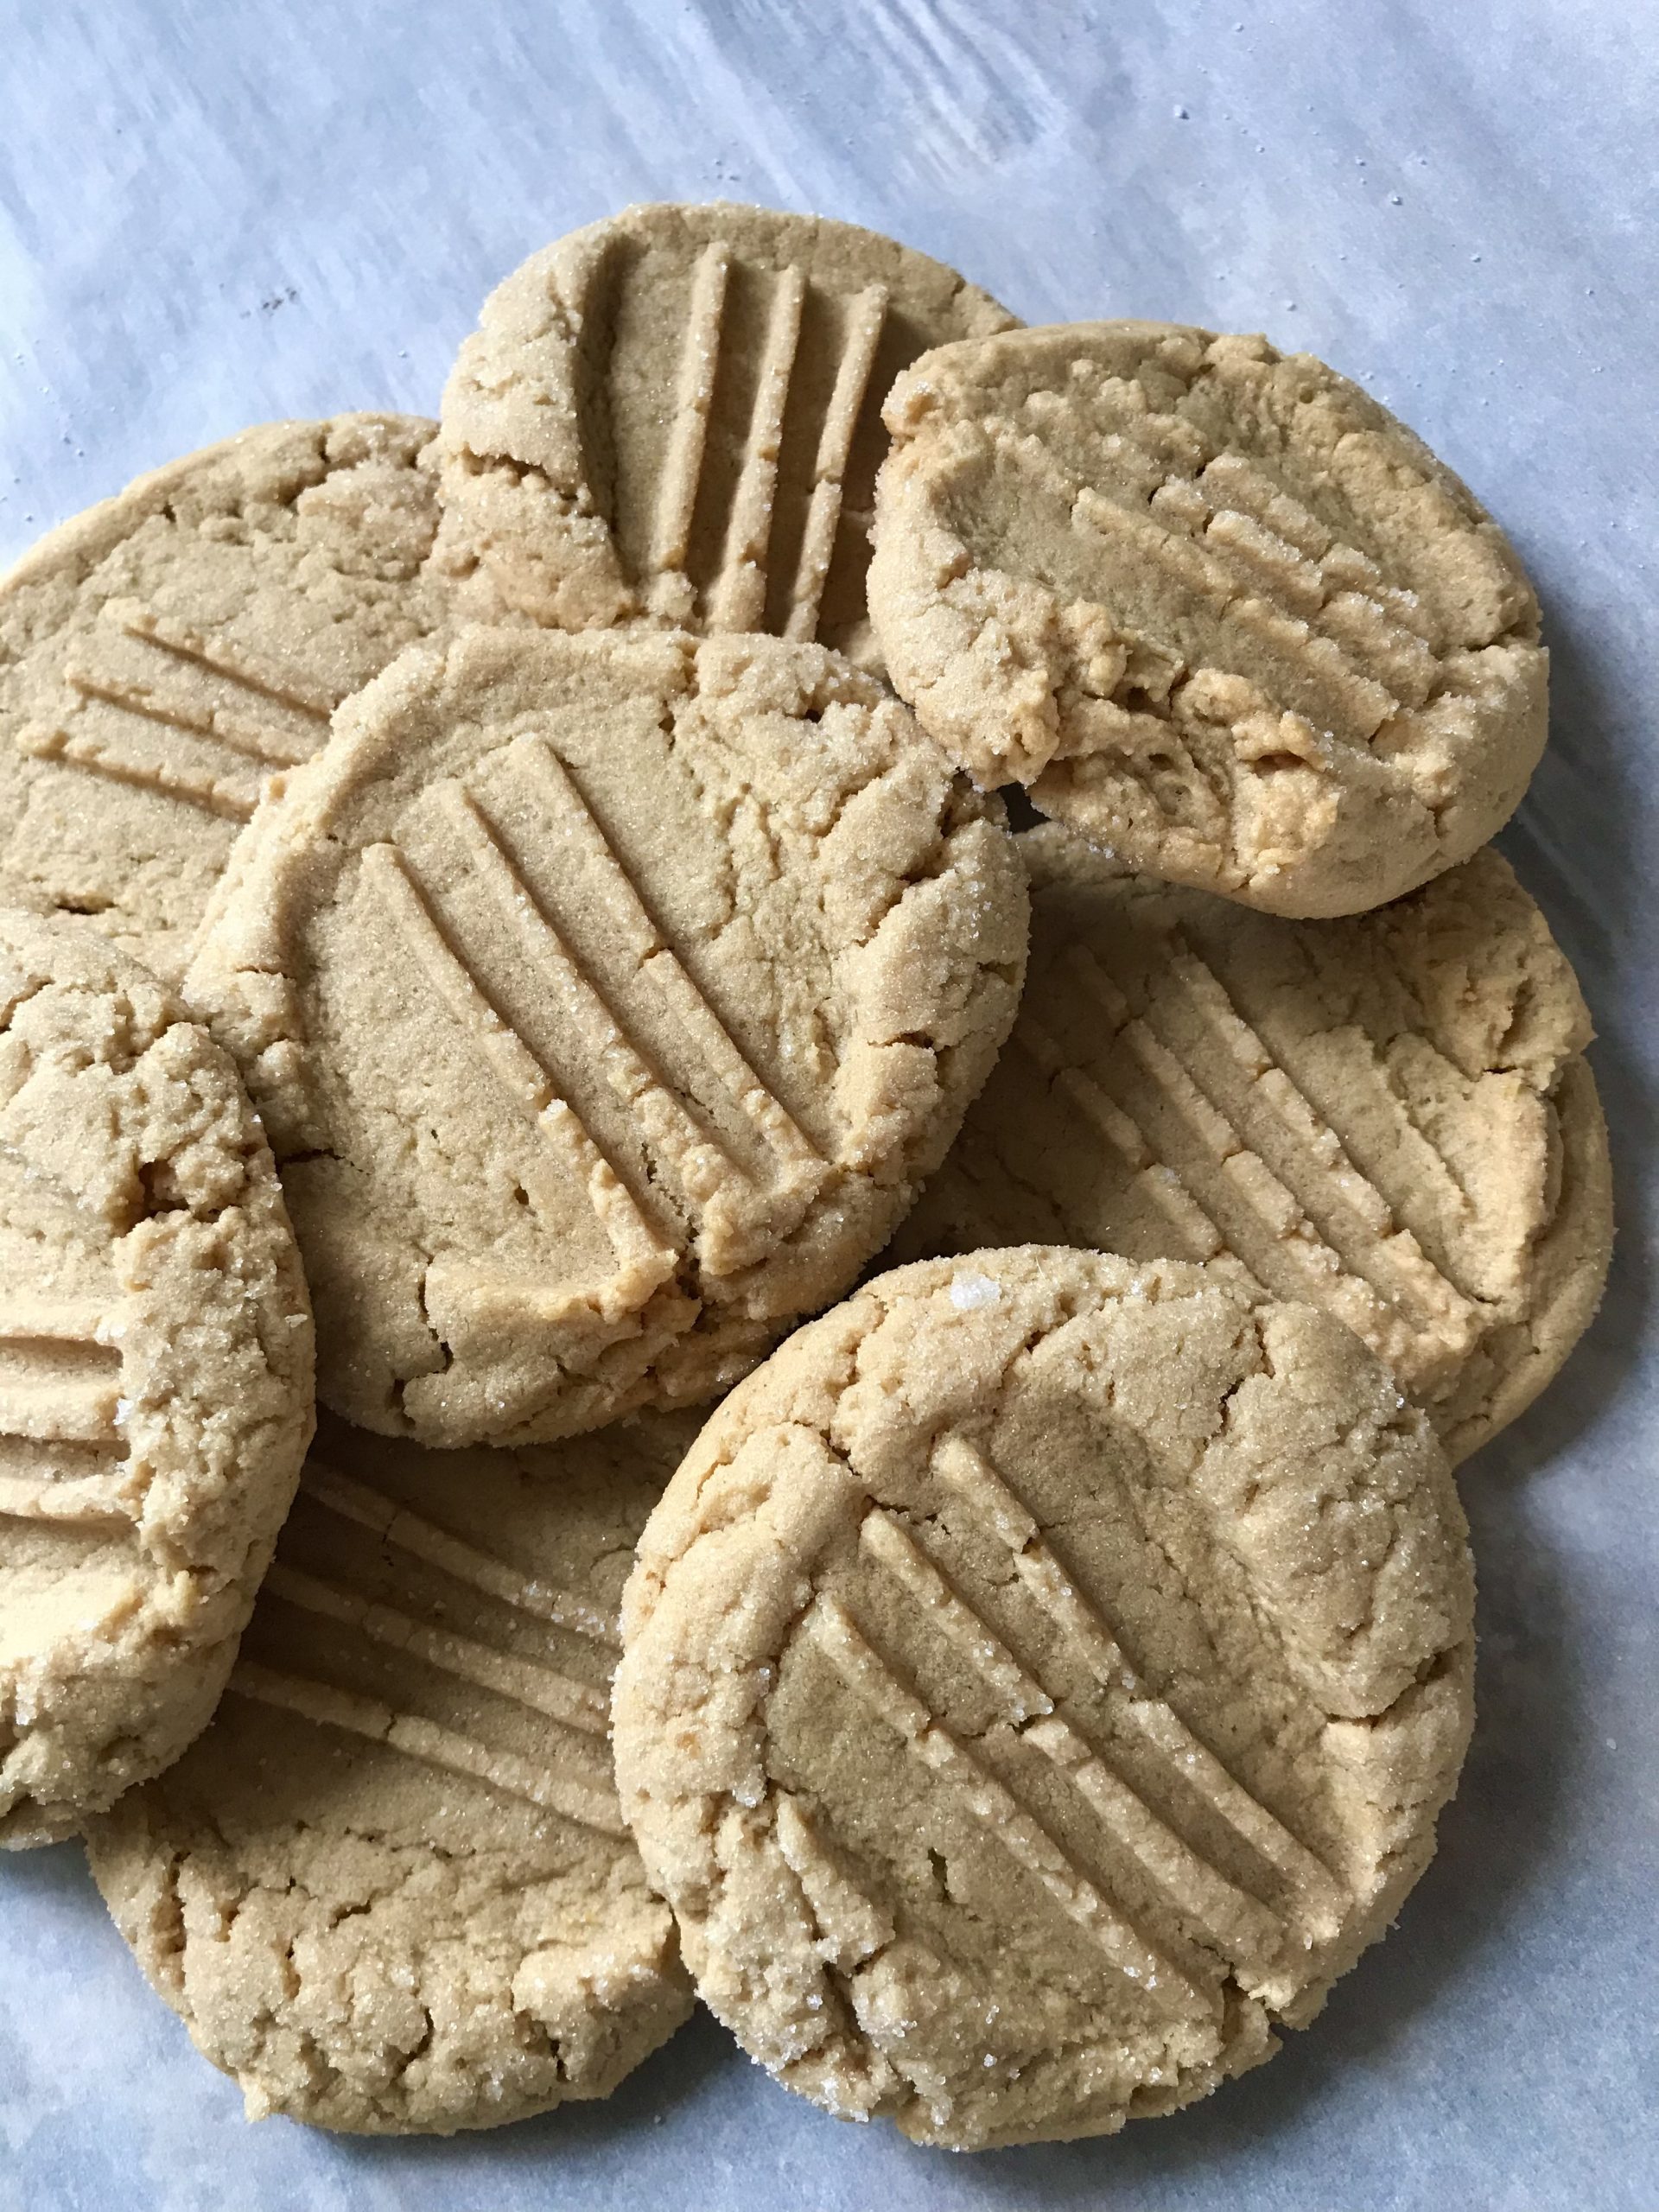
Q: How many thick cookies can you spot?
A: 8